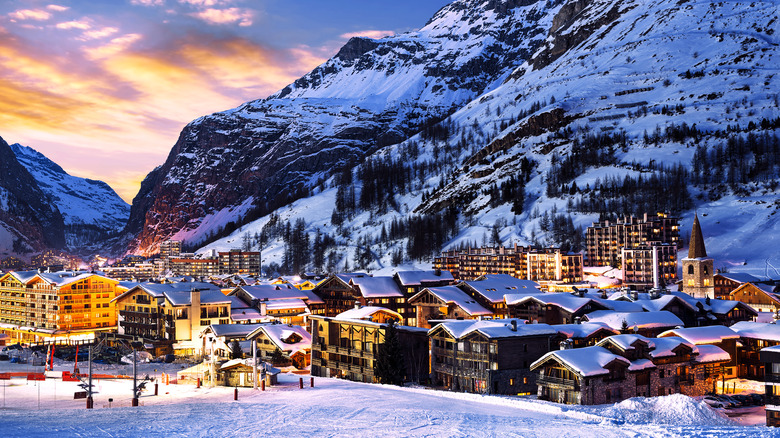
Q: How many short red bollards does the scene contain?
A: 6